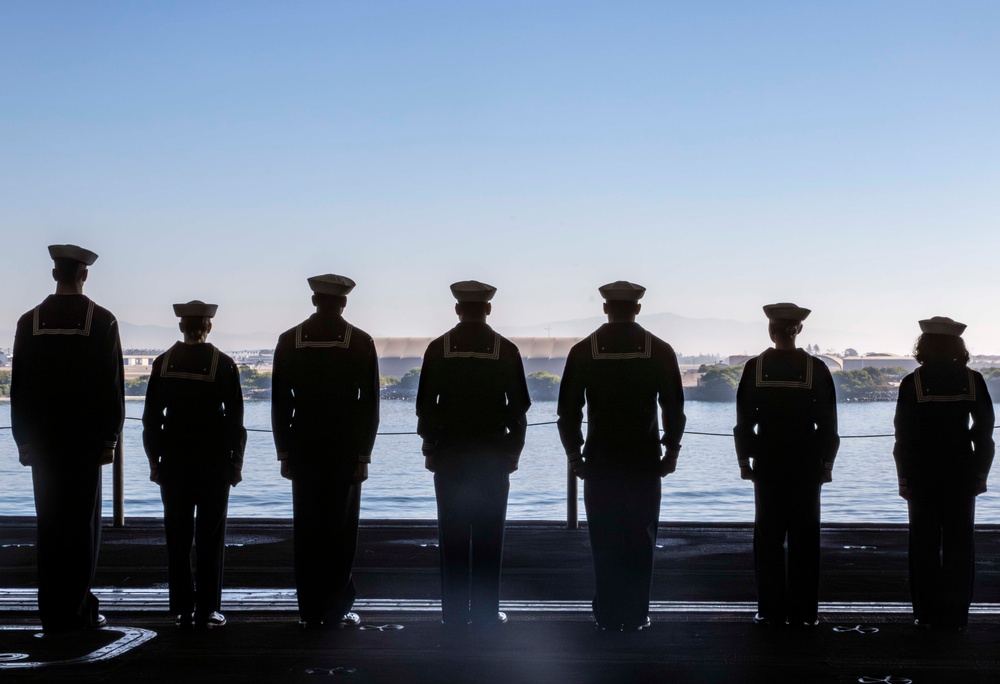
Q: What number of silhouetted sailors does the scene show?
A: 7